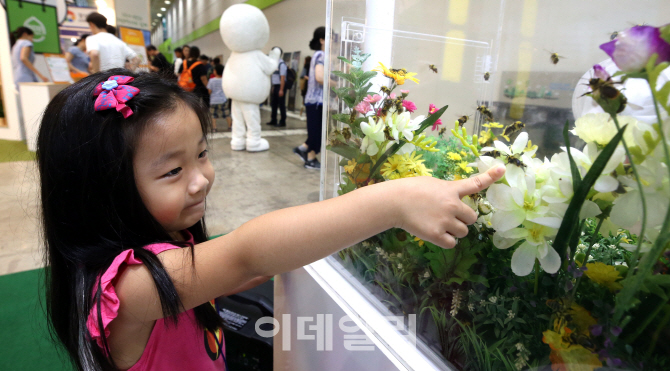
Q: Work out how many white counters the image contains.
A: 1